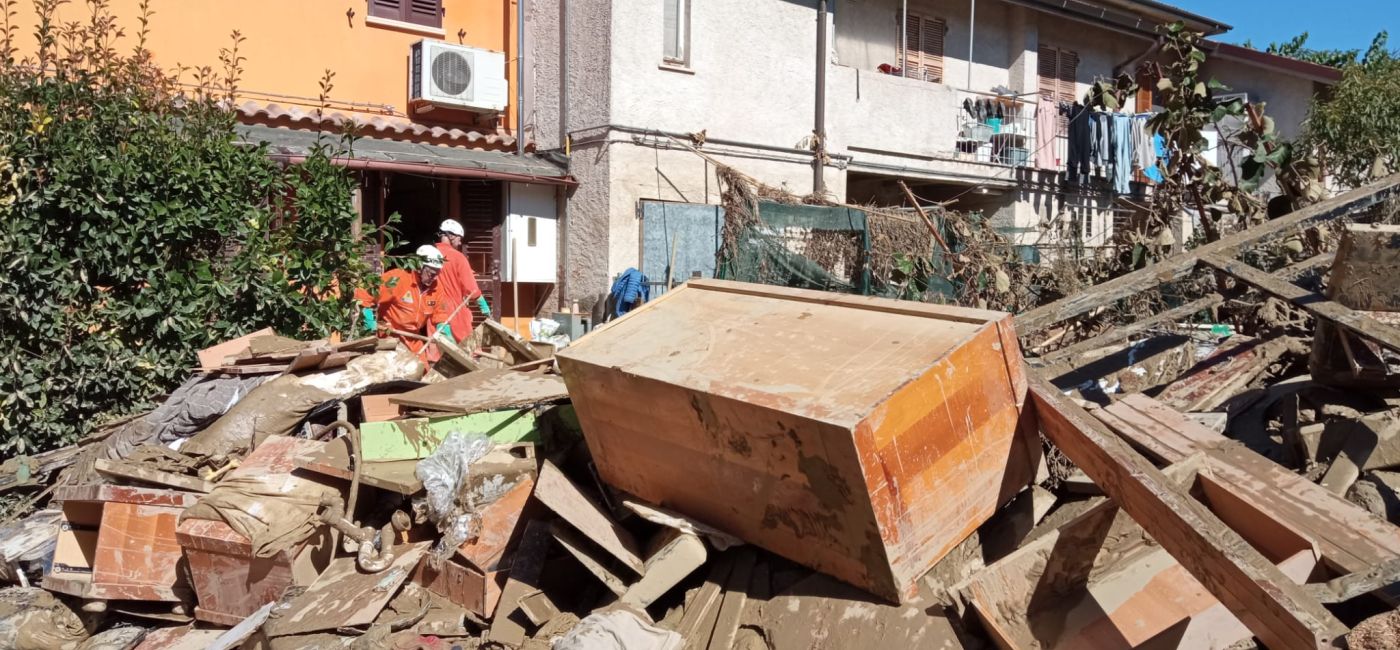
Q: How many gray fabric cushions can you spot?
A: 1